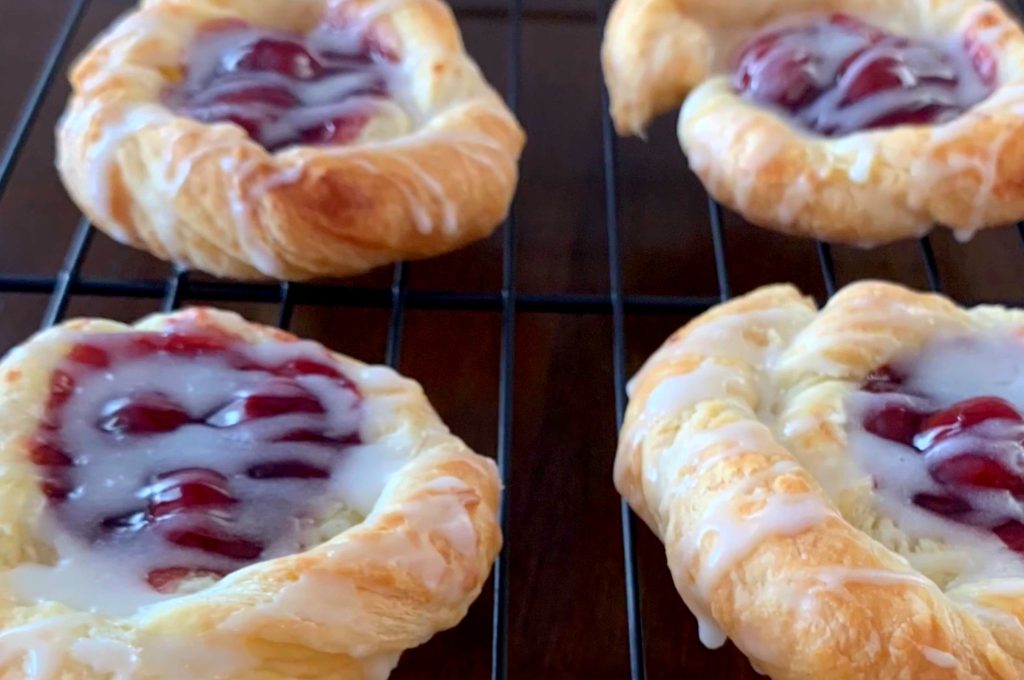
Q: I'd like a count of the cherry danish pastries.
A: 4